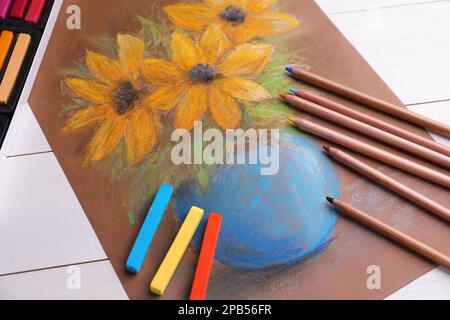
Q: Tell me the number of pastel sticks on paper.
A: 3